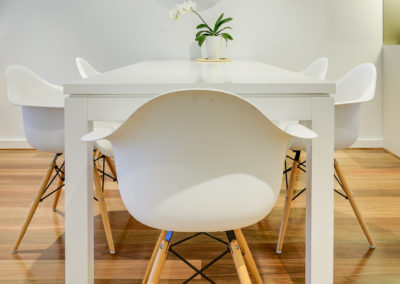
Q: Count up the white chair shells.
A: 5